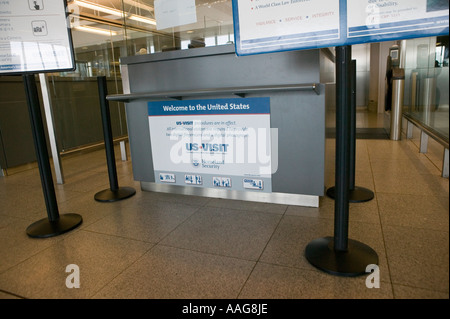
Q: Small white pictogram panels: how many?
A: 4